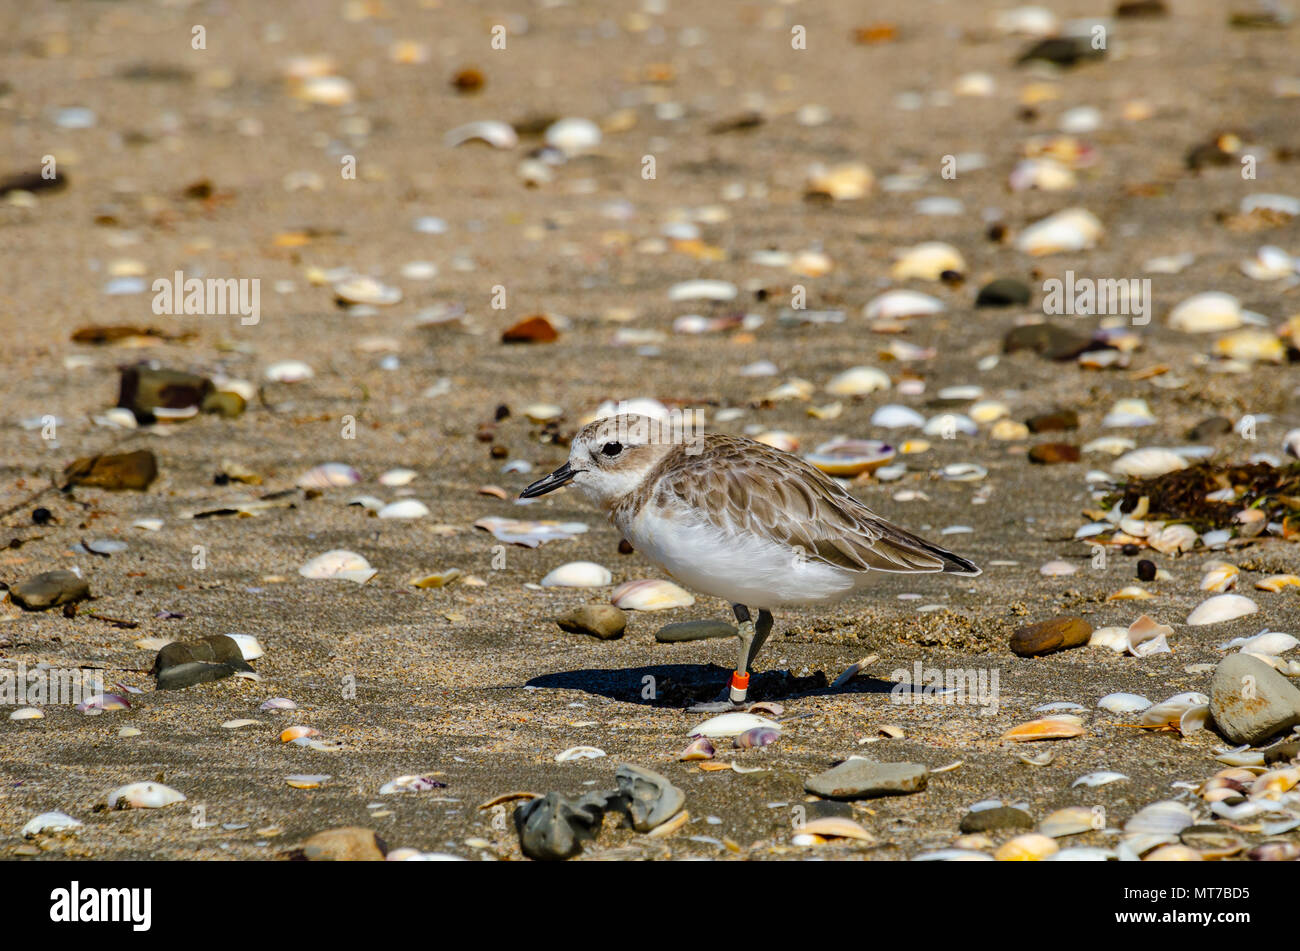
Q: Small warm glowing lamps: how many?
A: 0